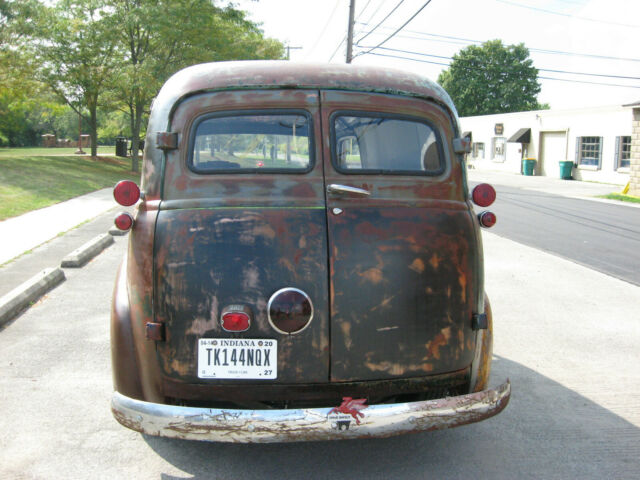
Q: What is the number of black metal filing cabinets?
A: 0